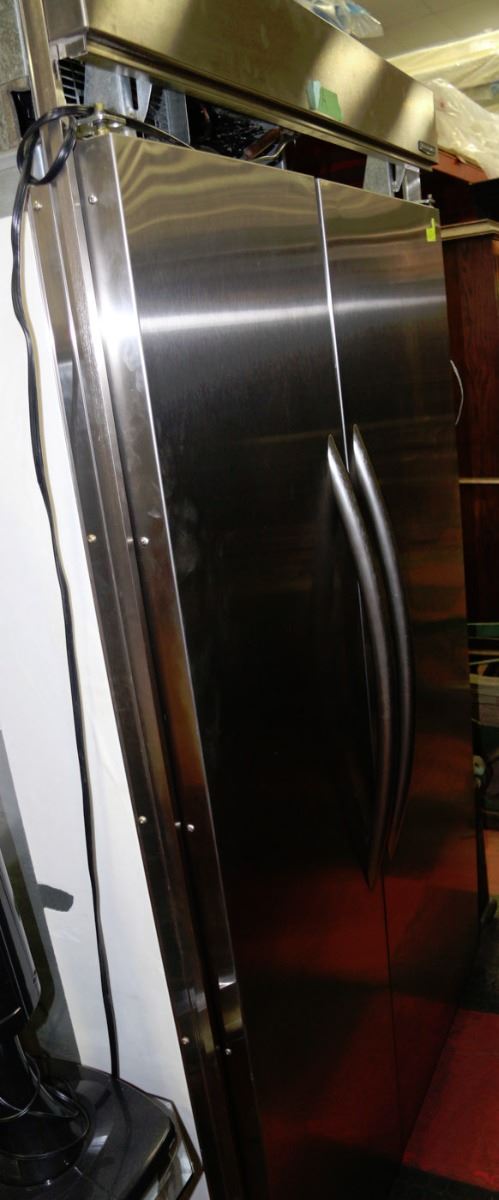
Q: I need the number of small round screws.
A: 8